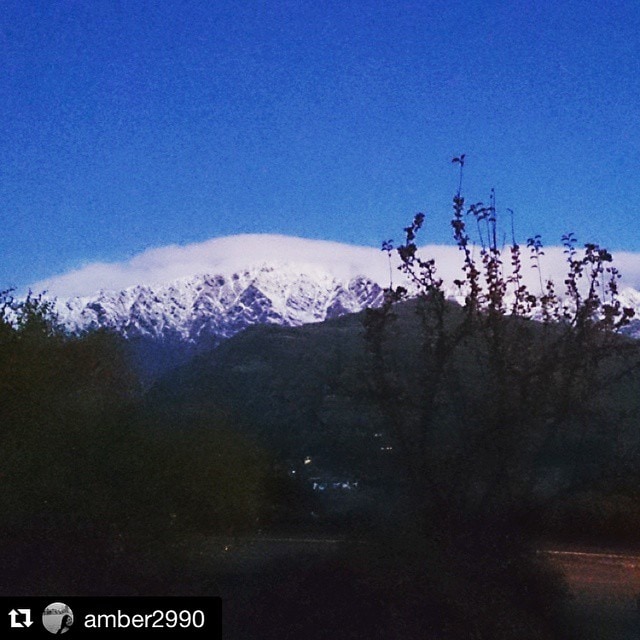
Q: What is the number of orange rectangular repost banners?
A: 0